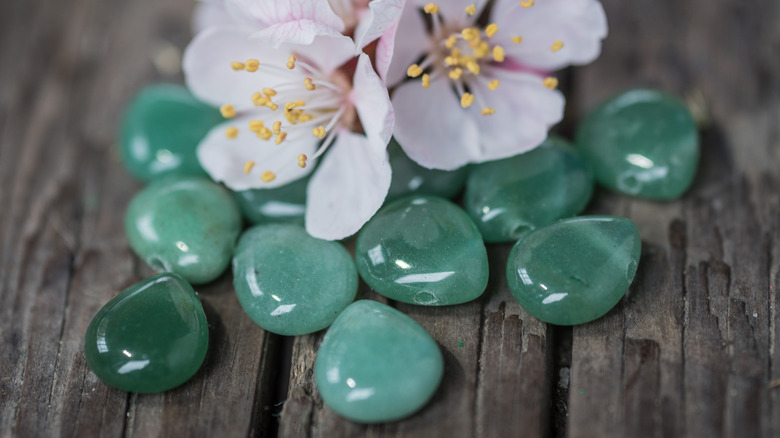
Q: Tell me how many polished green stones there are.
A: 11